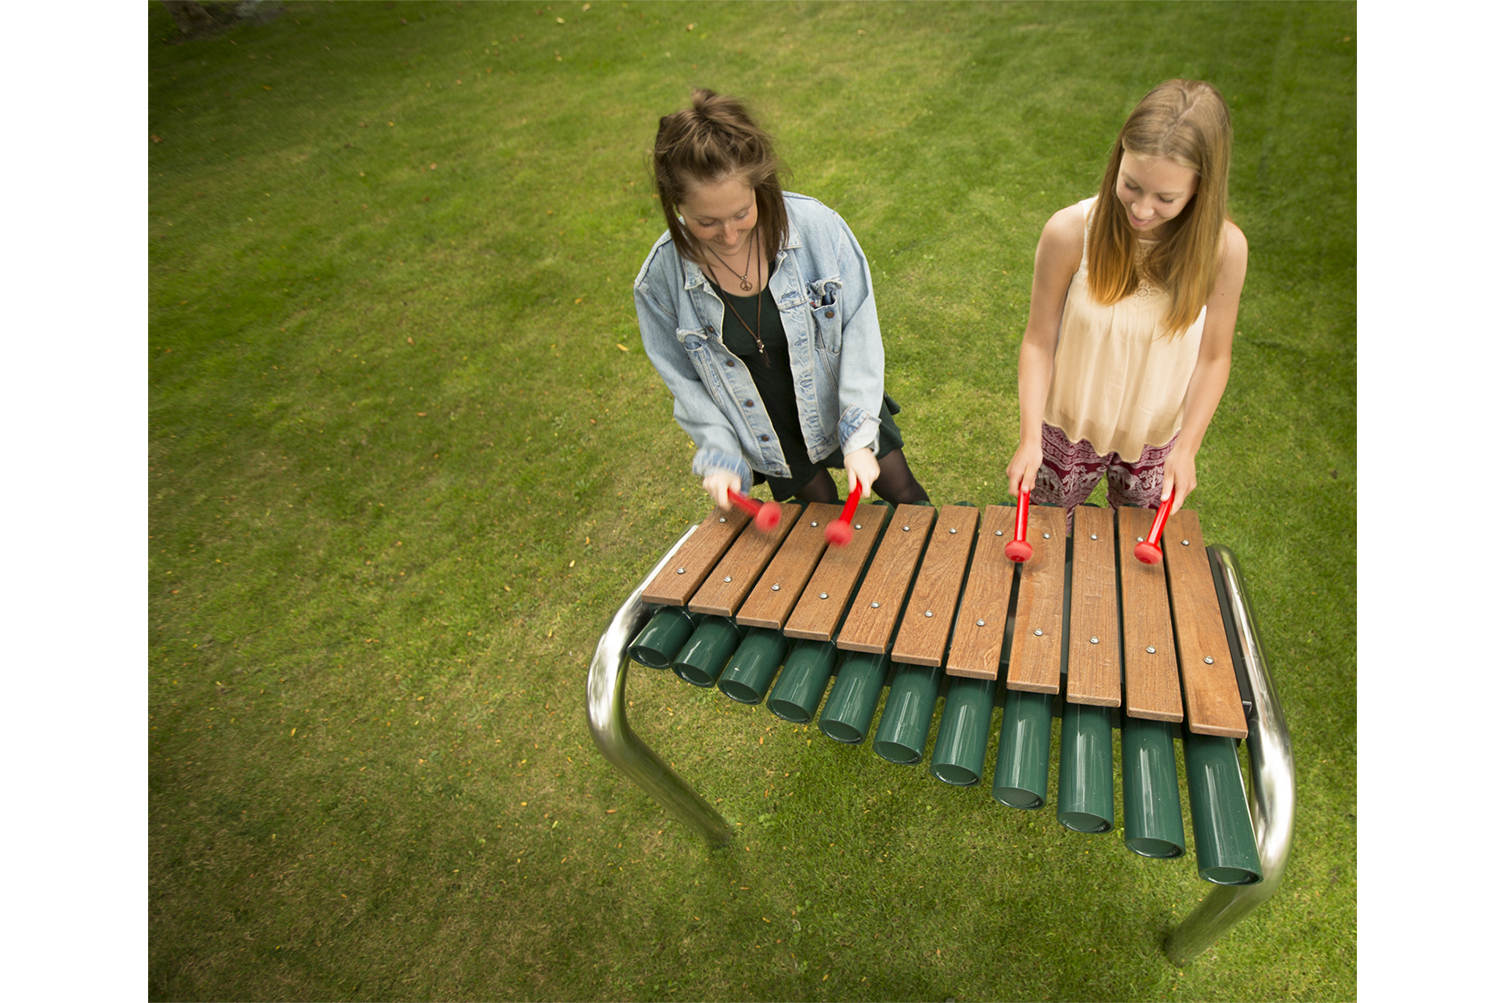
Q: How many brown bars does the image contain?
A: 11